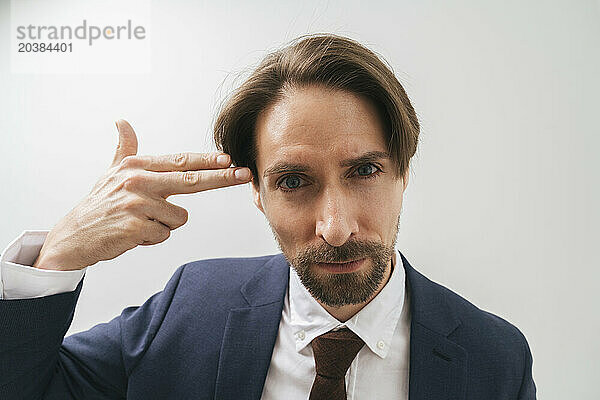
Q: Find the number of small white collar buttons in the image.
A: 2